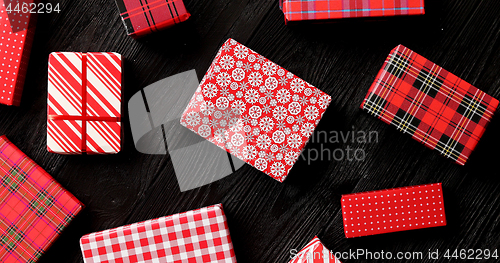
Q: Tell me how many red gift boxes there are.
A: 10